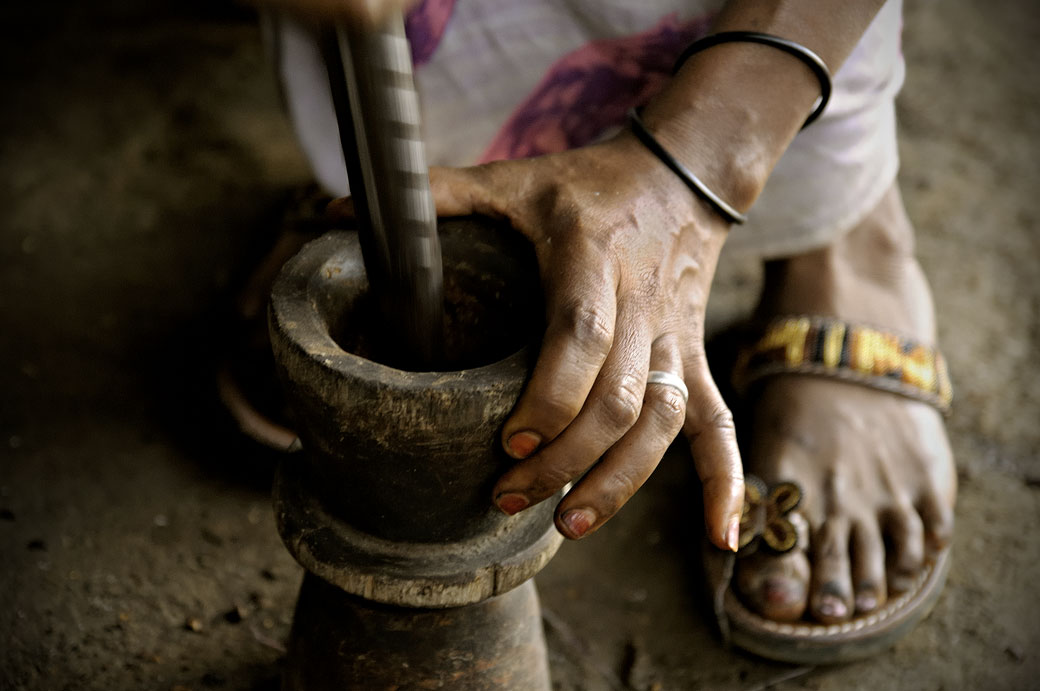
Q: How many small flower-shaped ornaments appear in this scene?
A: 1